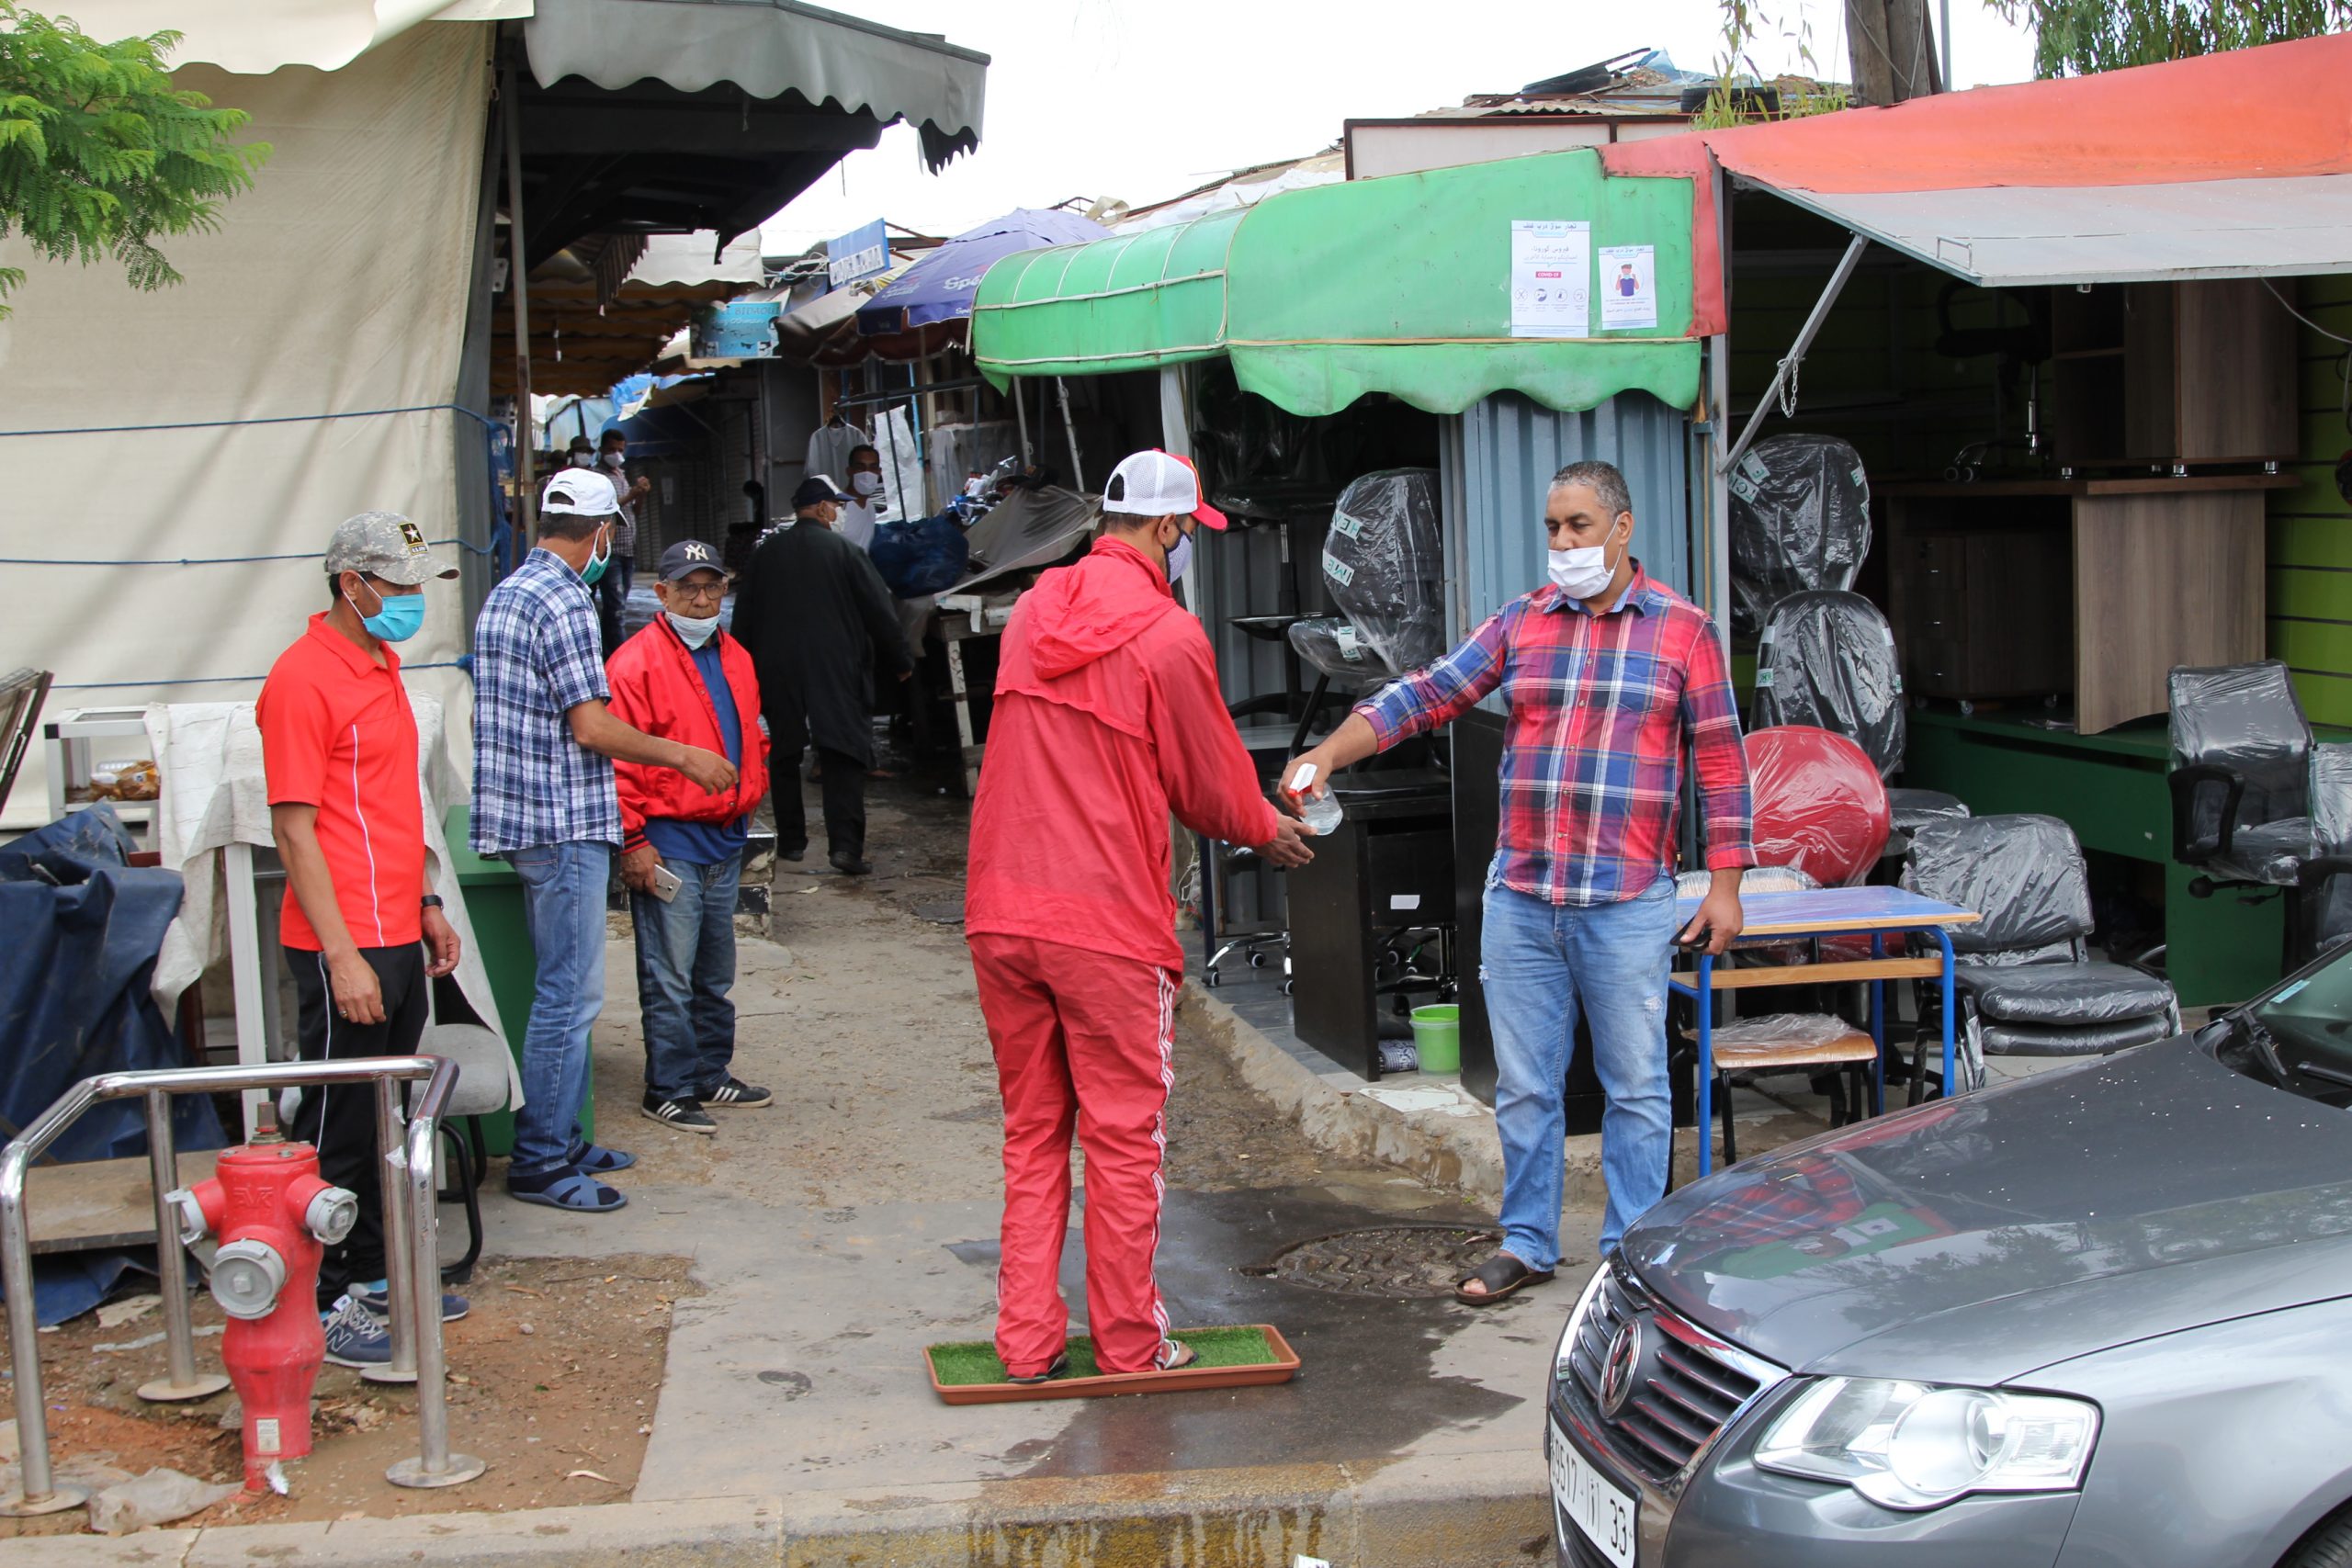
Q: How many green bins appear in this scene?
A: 1